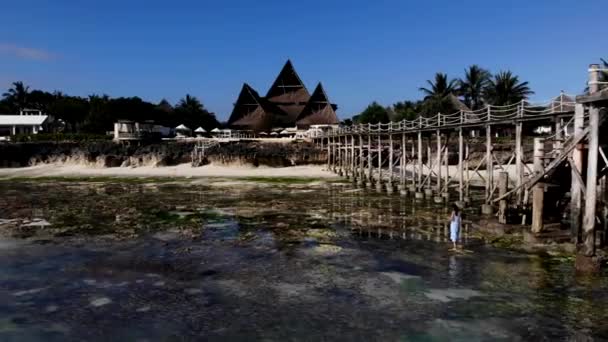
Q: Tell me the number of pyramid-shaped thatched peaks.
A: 3